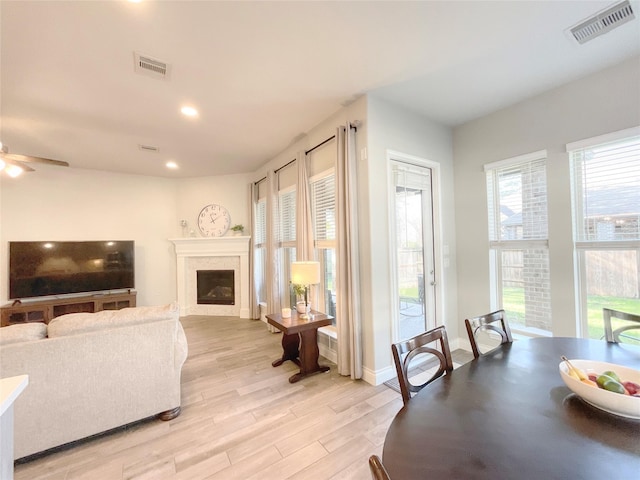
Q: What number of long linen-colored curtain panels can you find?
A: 4